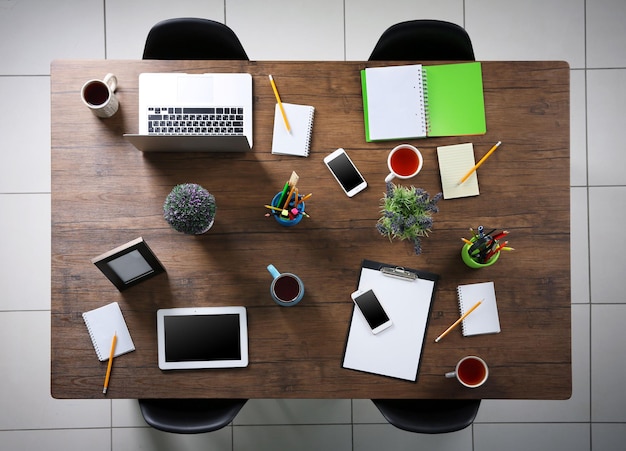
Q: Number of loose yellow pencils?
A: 4